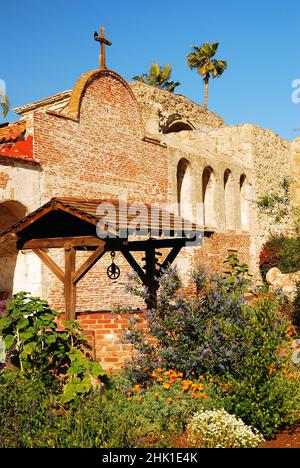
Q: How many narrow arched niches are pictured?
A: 4